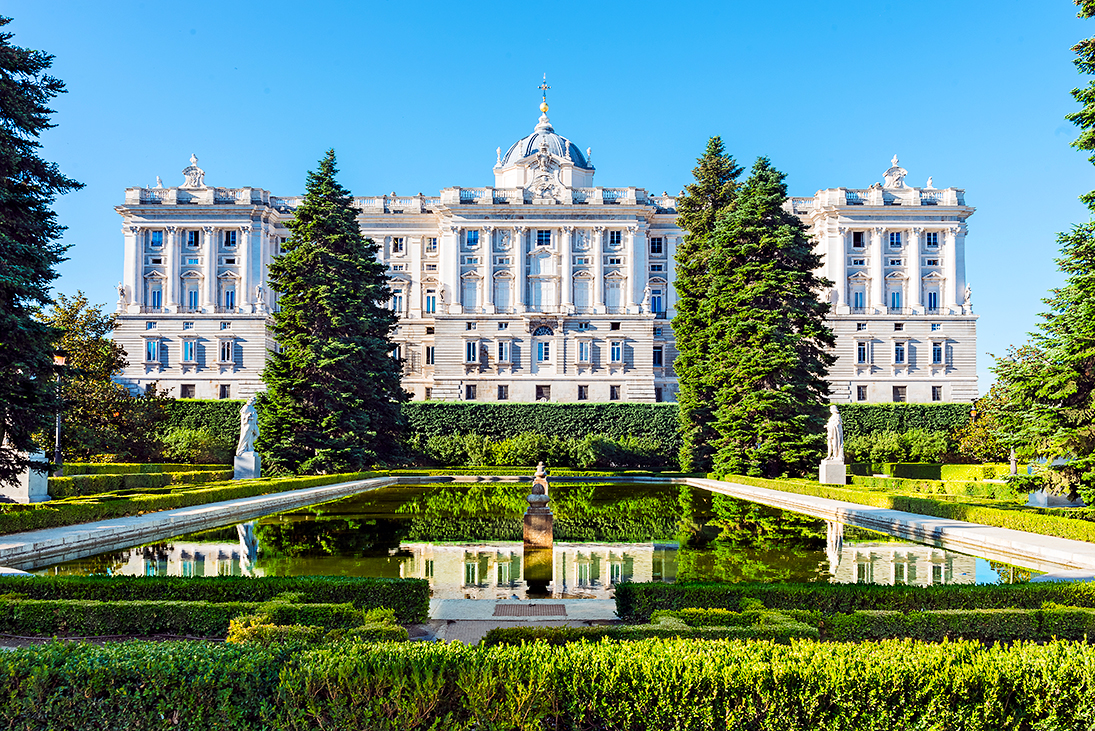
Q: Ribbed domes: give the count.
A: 1